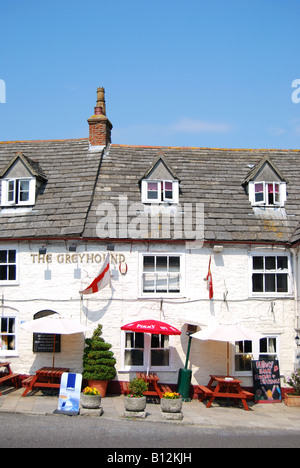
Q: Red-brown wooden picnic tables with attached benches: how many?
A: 4